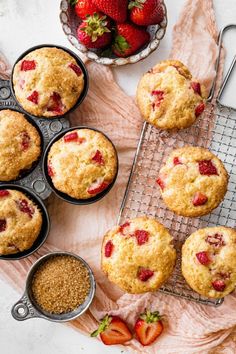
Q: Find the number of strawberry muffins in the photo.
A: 8